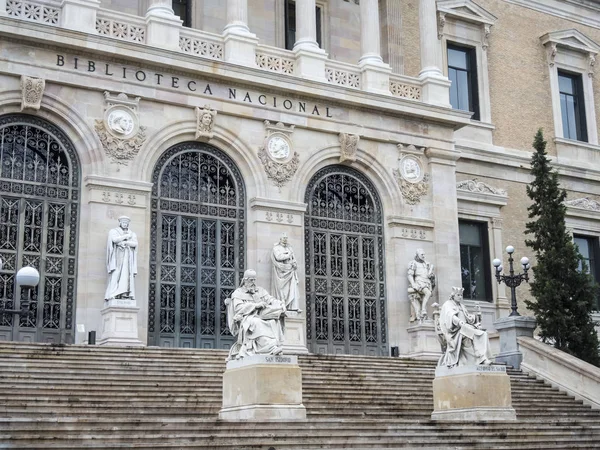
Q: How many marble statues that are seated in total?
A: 2